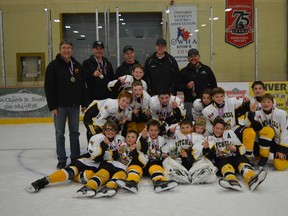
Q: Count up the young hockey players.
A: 14